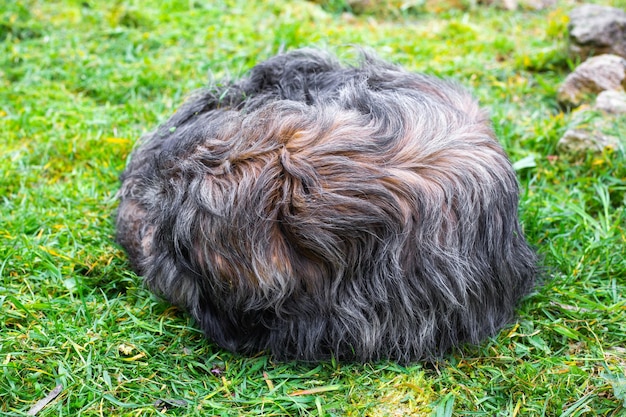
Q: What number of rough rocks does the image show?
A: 4